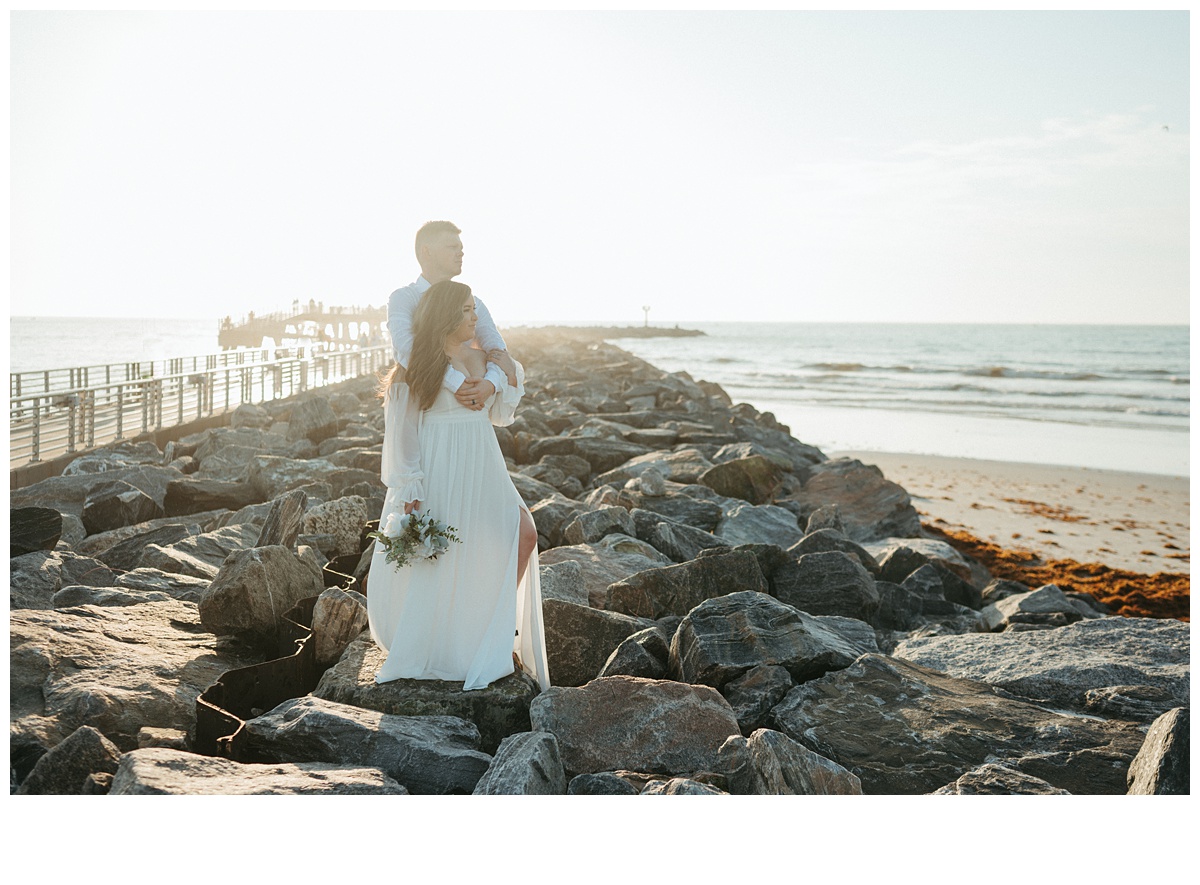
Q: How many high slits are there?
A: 1